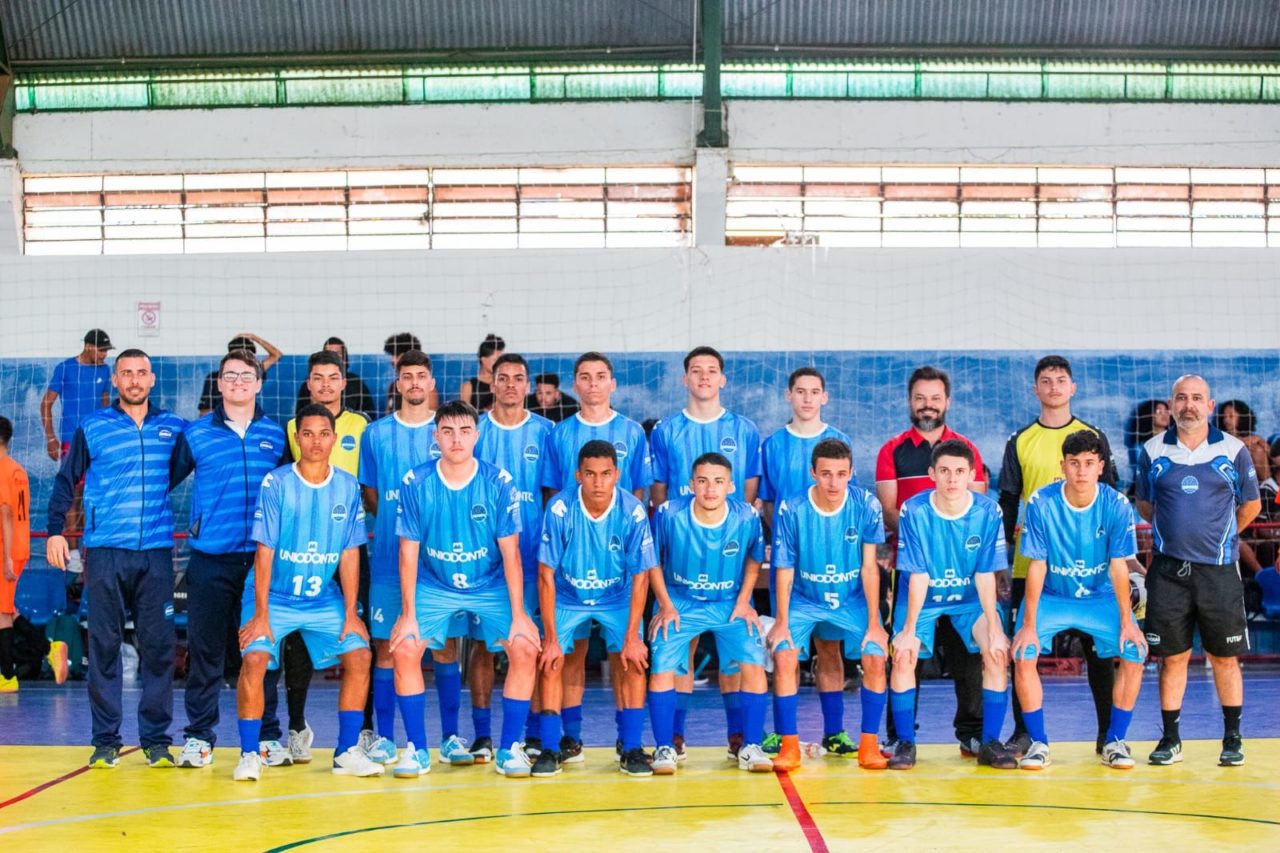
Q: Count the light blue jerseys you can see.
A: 12